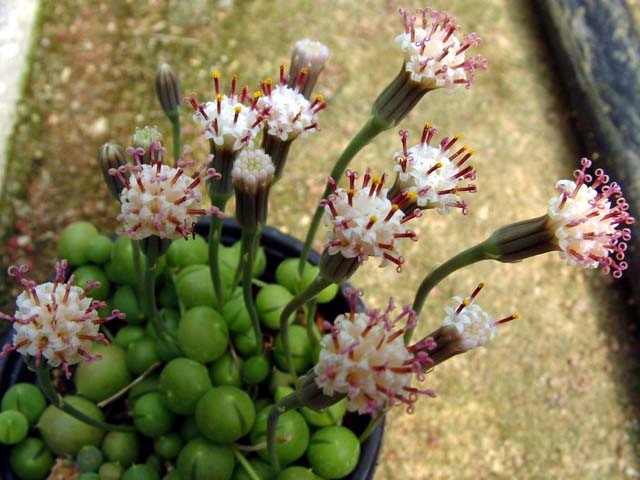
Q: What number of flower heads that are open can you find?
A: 10